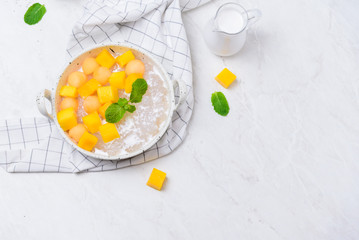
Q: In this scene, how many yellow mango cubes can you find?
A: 14